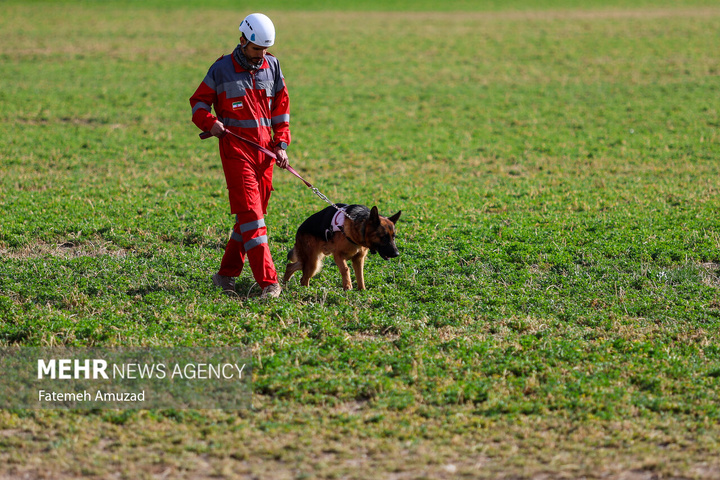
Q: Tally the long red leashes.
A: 1